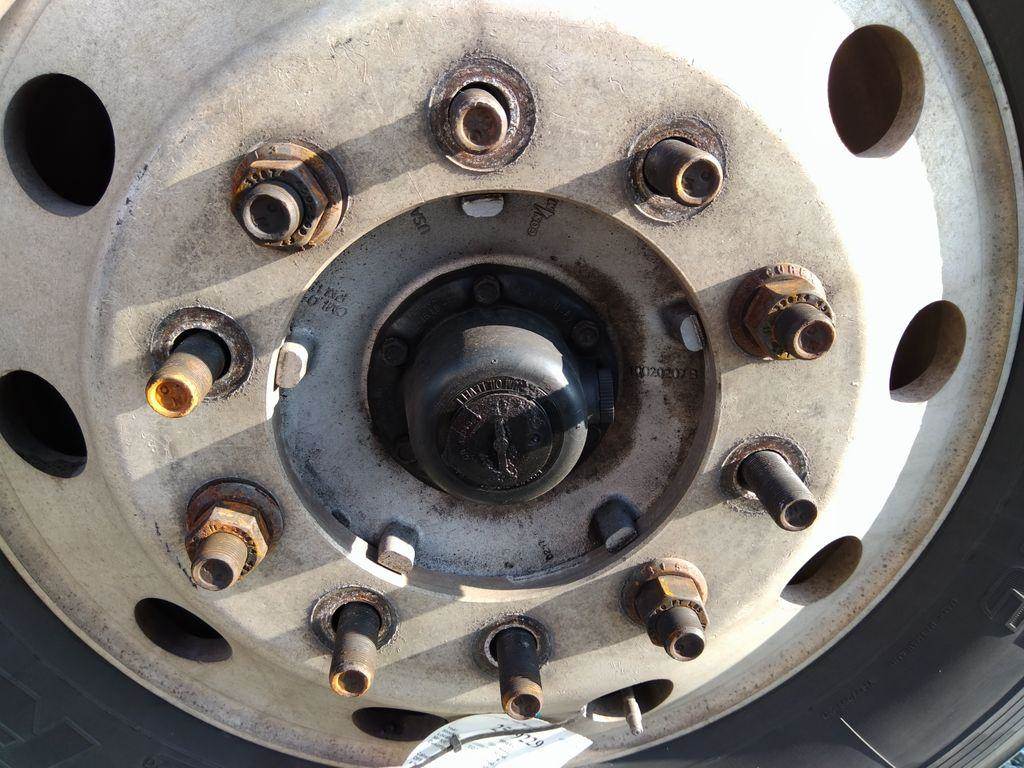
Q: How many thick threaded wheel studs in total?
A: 10